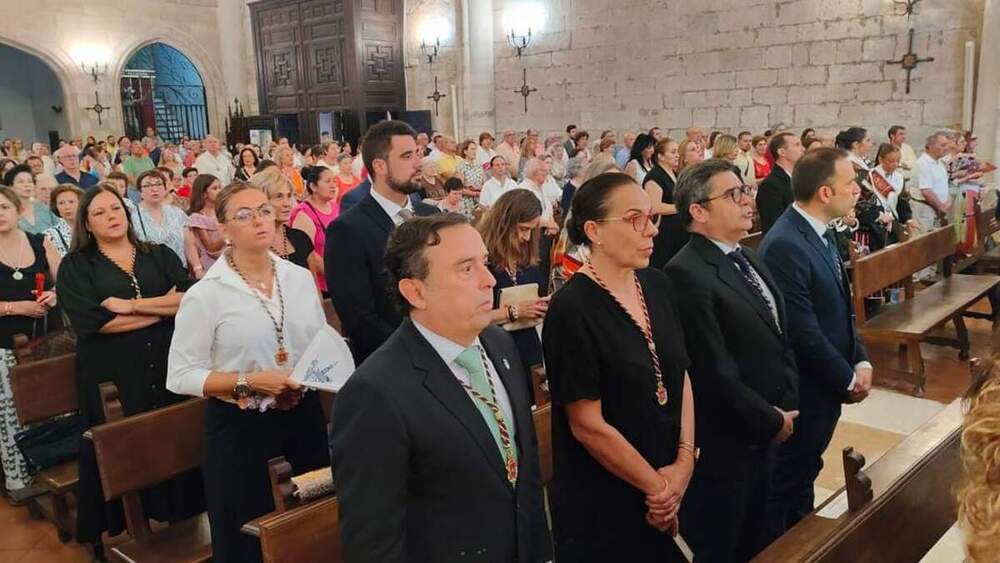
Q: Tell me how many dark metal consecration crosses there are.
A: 4